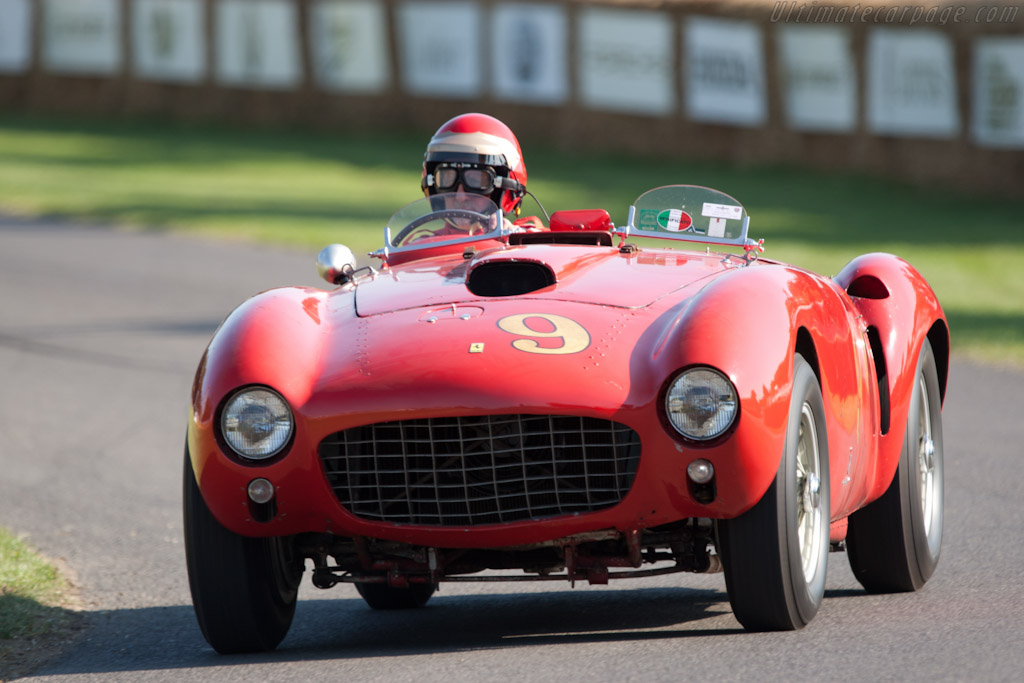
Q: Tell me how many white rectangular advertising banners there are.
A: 12